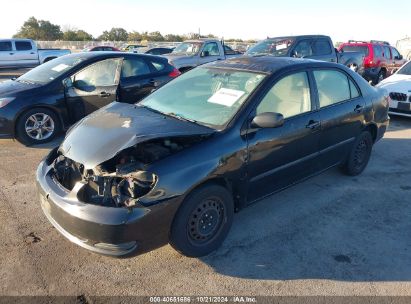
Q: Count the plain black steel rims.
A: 2